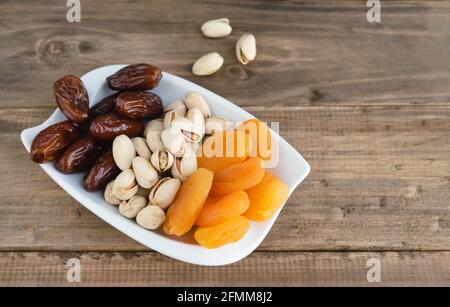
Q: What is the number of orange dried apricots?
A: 7